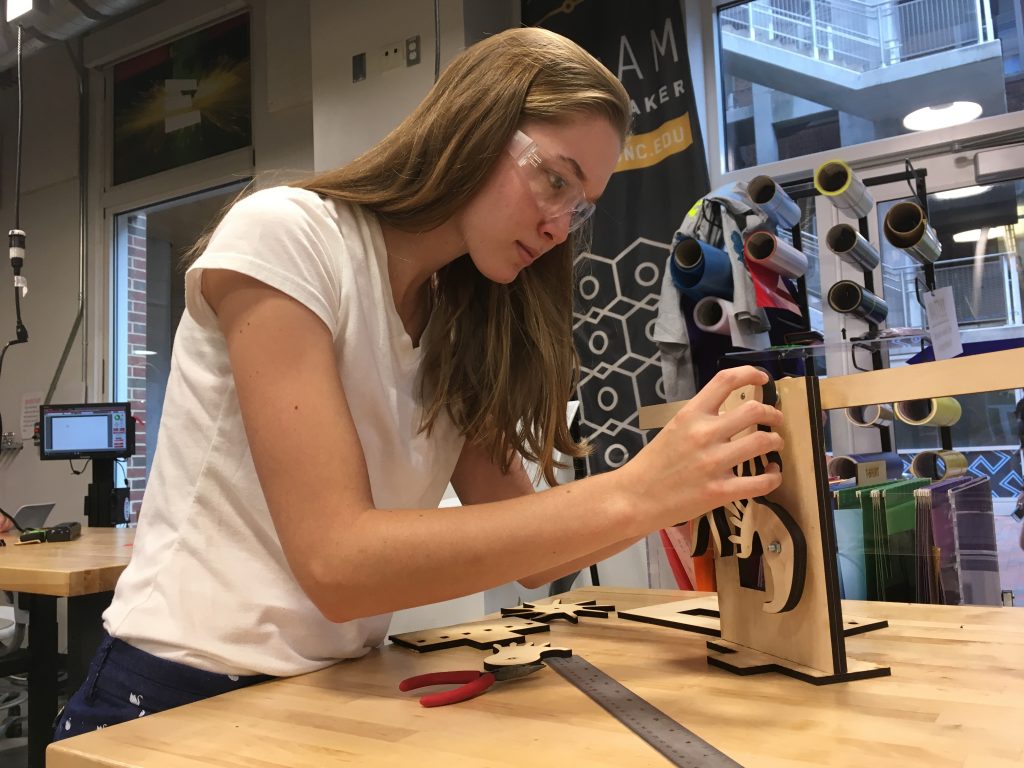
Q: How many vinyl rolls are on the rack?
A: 12